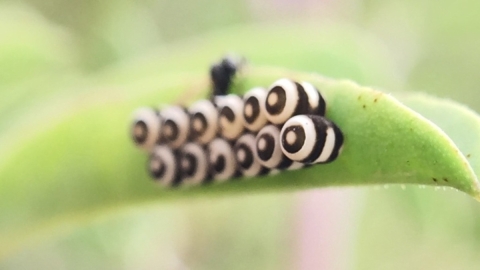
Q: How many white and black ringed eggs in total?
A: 12